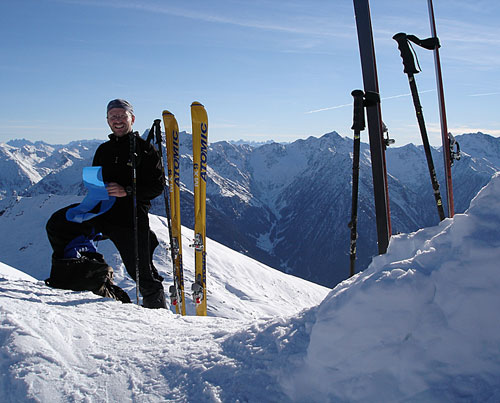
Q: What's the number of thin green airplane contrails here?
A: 0